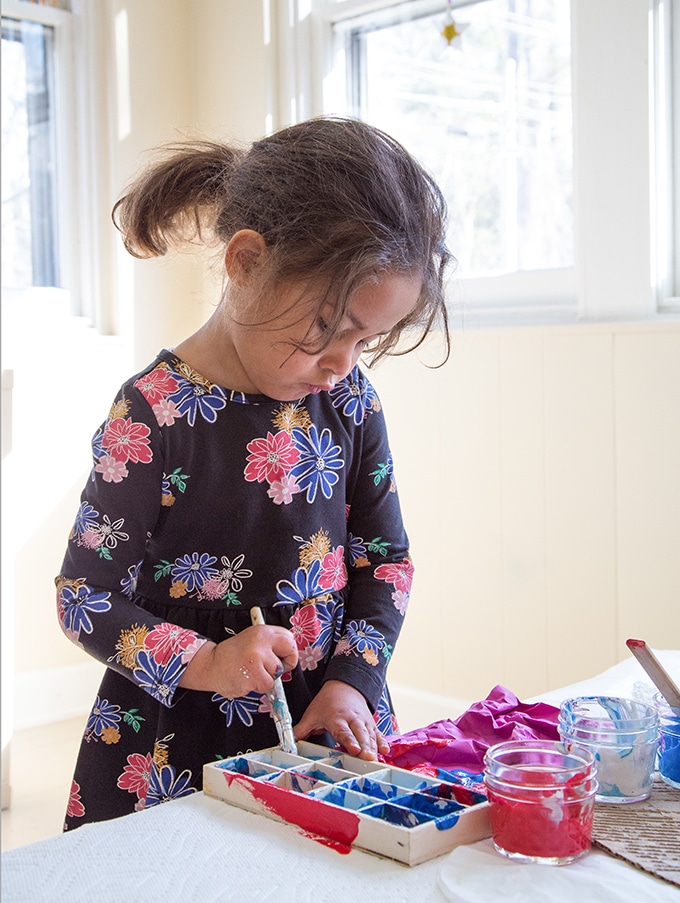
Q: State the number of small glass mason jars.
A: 3